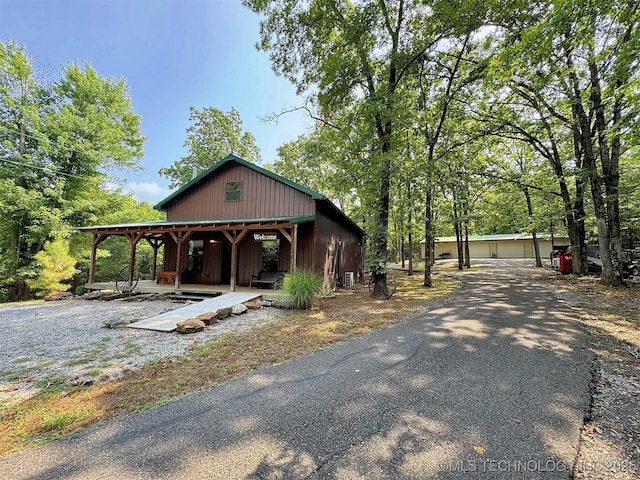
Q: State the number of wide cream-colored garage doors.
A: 3